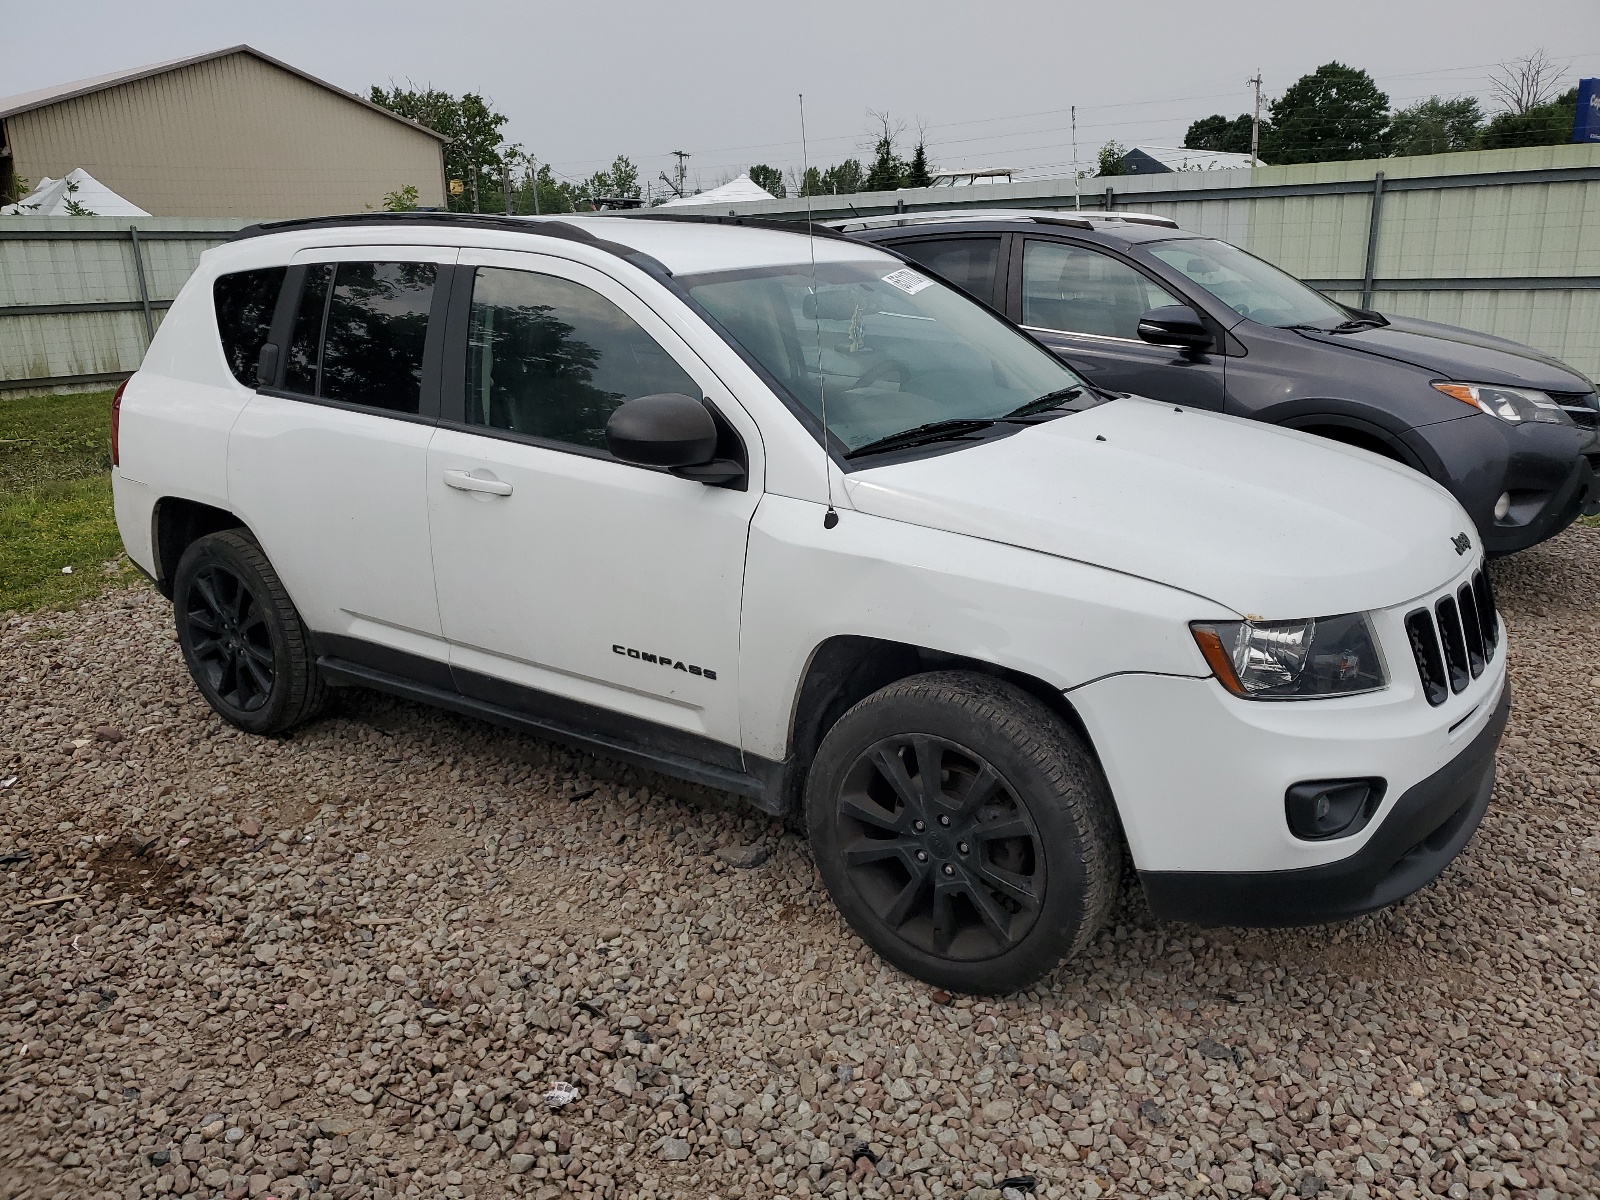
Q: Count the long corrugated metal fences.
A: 1